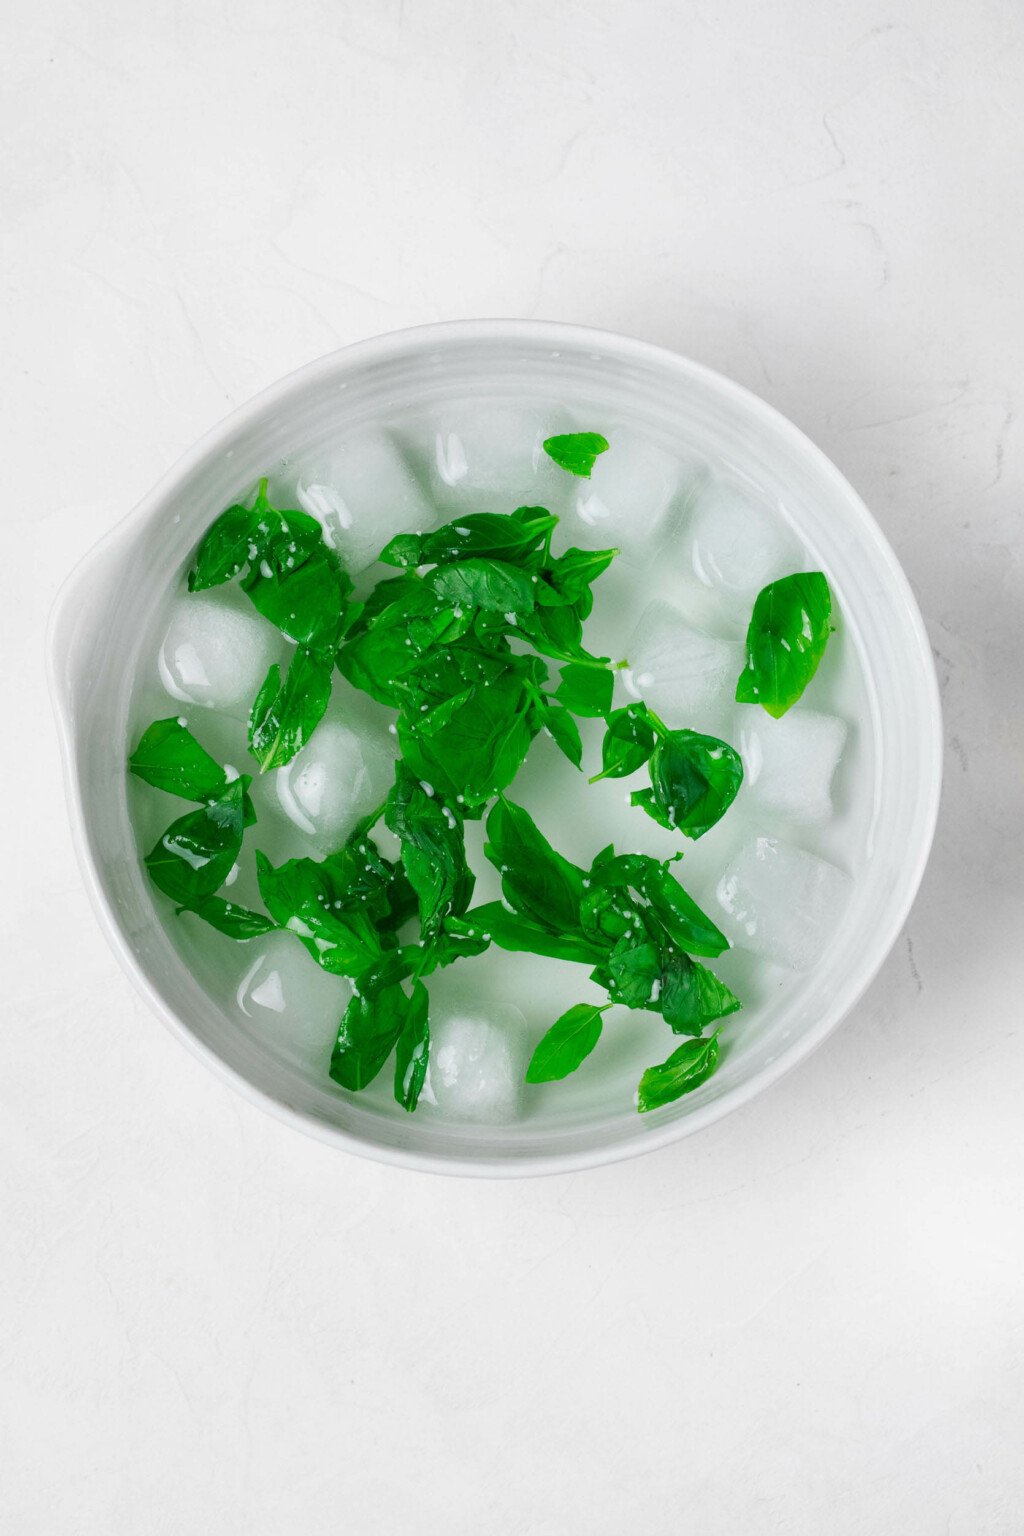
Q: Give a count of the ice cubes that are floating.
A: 11